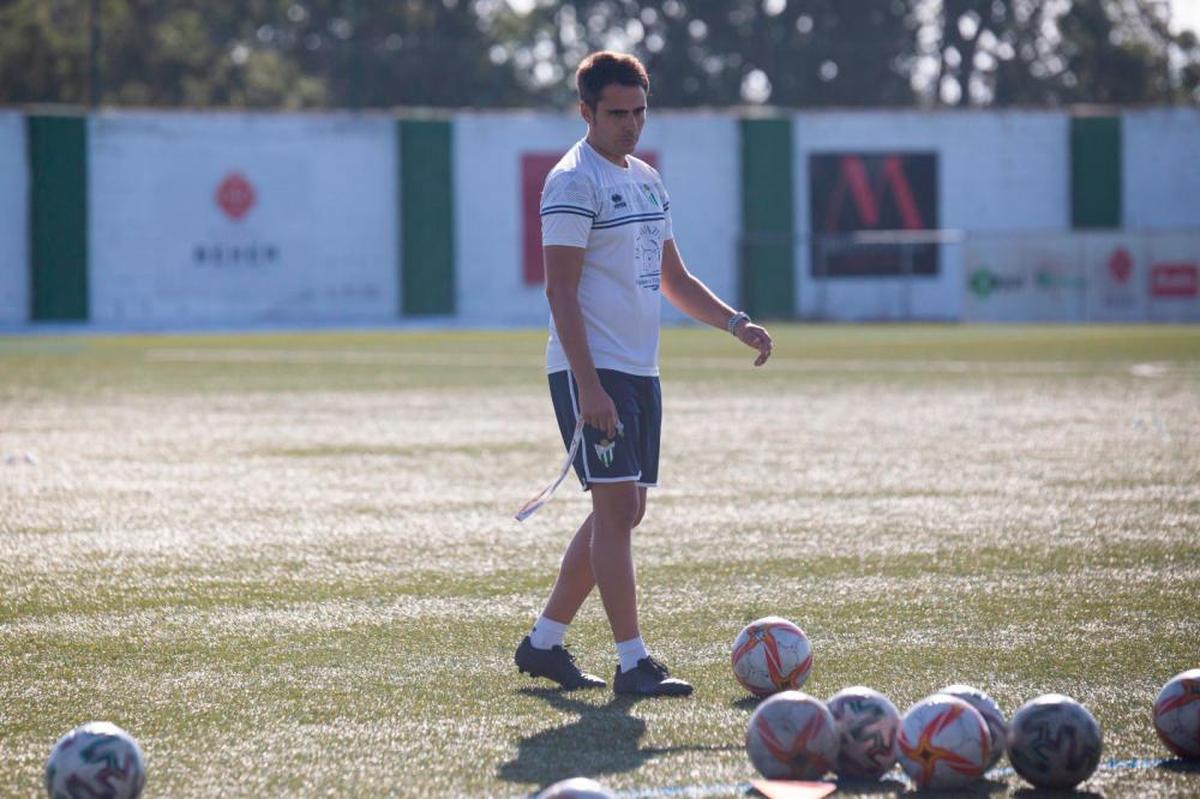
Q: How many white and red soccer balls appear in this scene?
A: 4